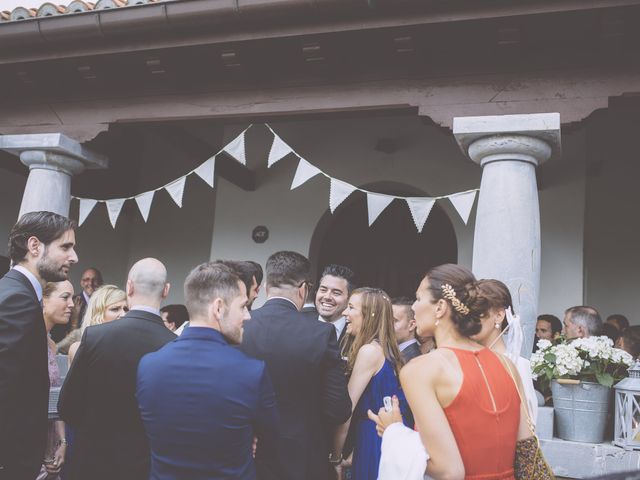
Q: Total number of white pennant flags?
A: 12